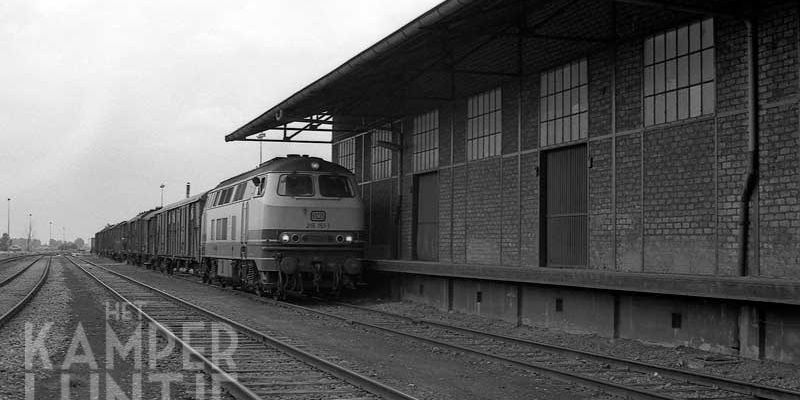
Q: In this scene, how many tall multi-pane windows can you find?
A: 6